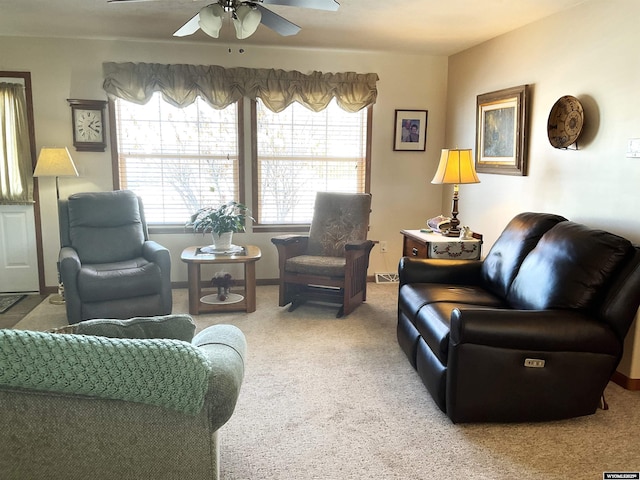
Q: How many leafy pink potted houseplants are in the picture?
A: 0